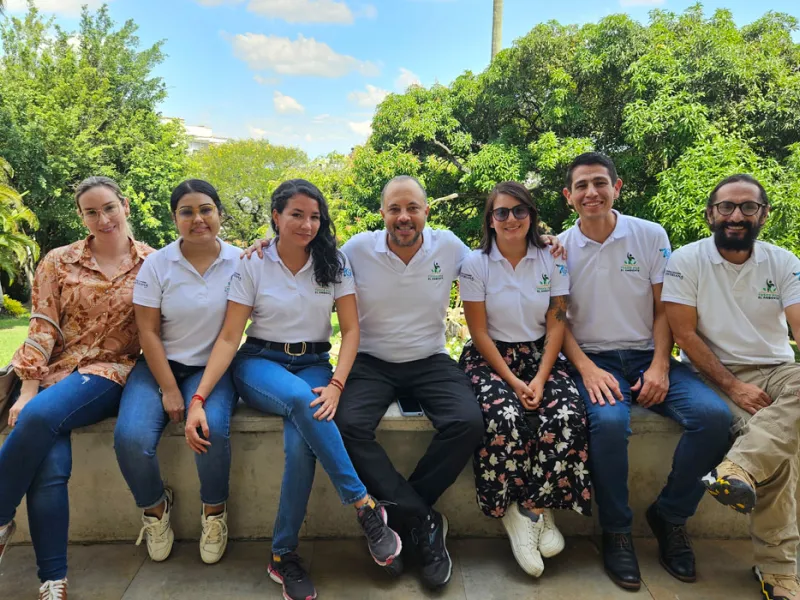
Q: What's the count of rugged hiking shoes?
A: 2